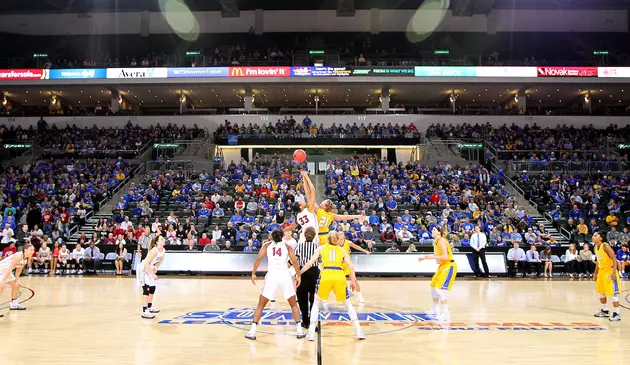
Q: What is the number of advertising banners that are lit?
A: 11